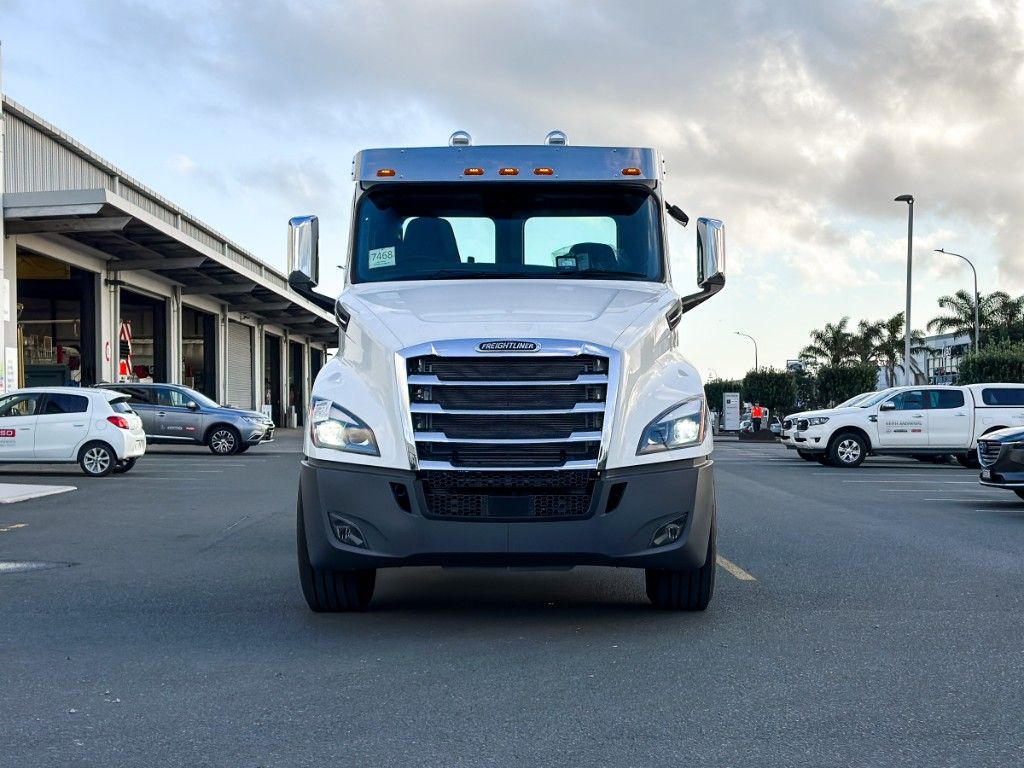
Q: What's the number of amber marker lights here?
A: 5